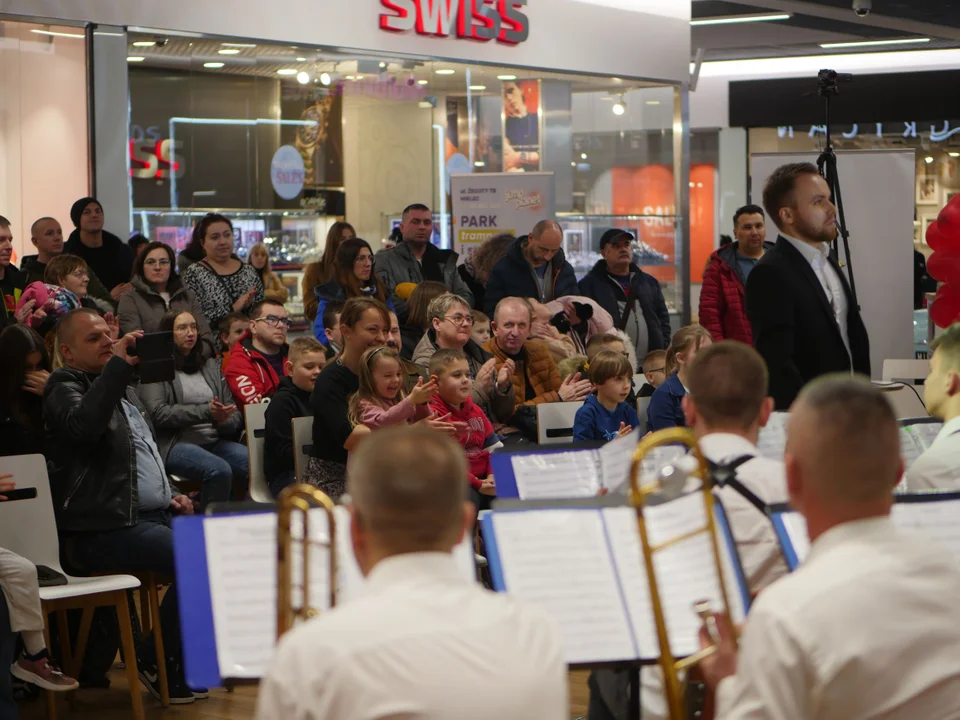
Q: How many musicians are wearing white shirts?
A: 4